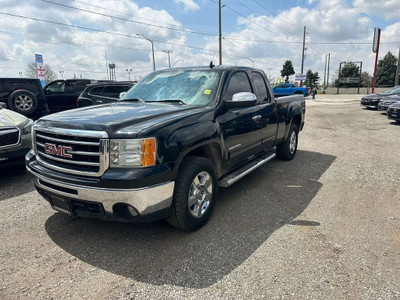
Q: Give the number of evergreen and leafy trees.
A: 4